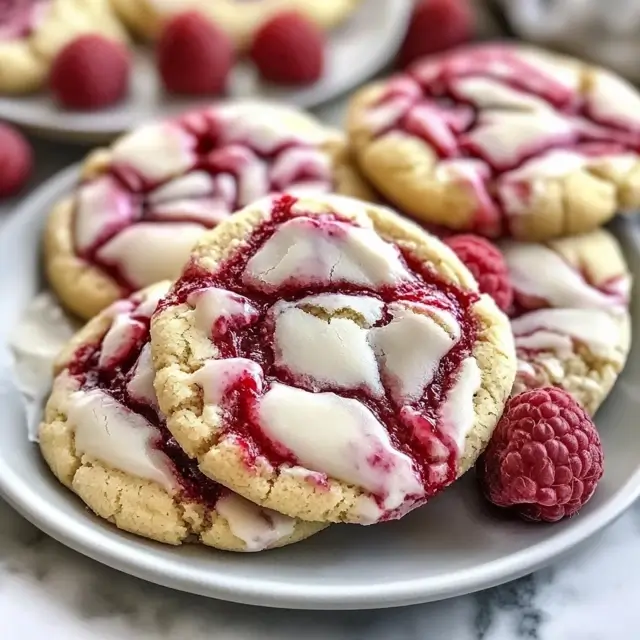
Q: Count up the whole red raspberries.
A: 7